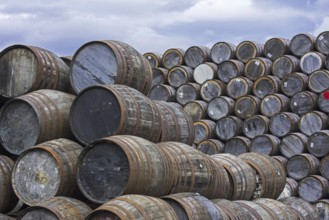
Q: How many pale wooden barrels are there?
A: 1